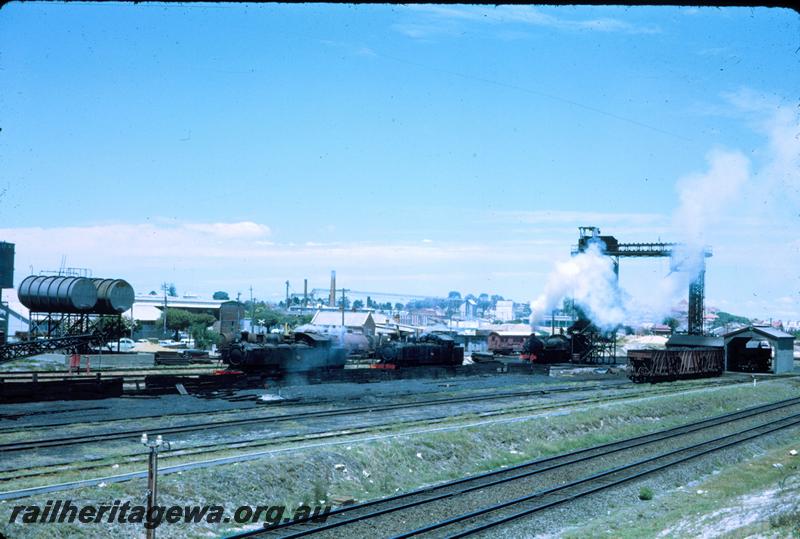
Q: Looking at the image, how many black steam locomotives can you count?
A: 3